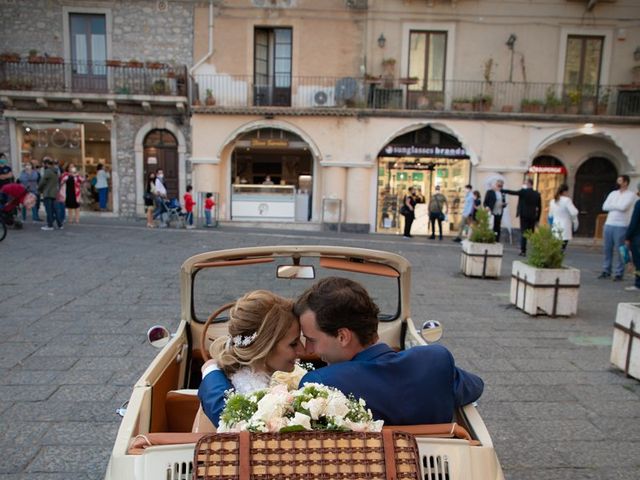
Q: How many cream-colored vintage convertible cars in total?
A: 1